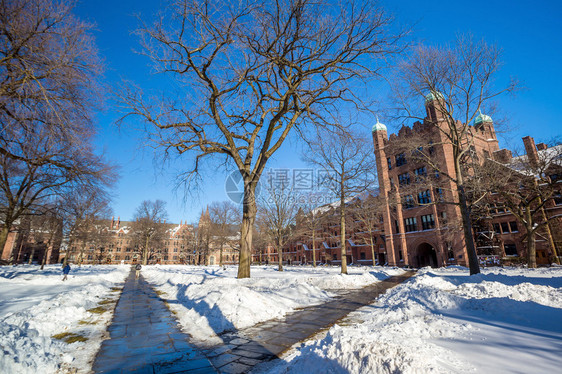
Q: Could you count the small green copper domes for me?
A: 3